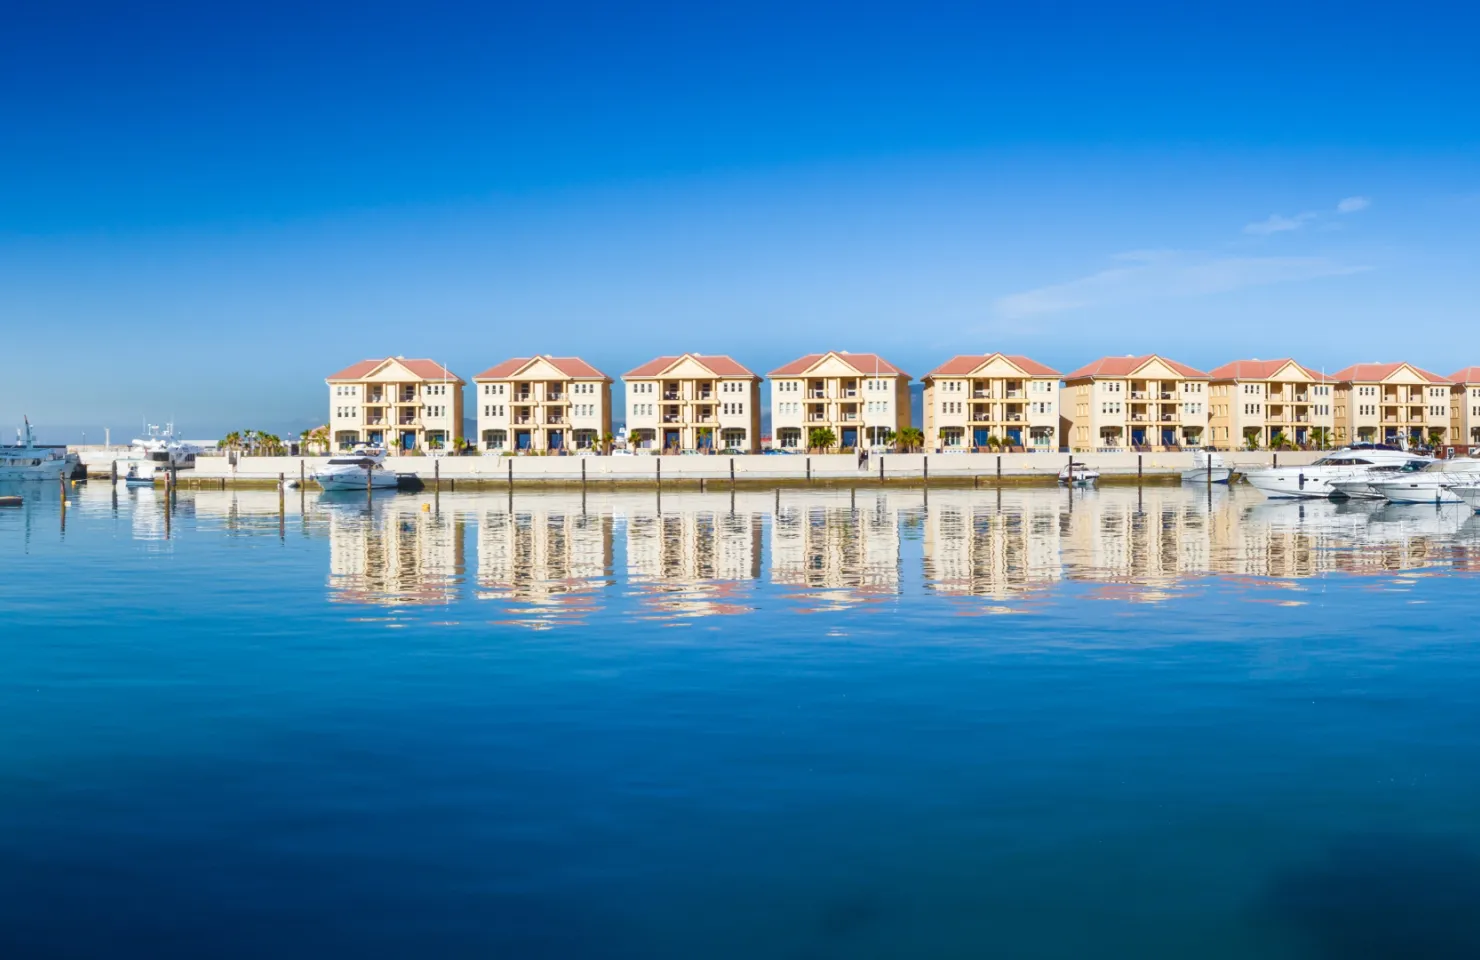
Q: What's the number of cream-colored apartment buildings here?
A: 9